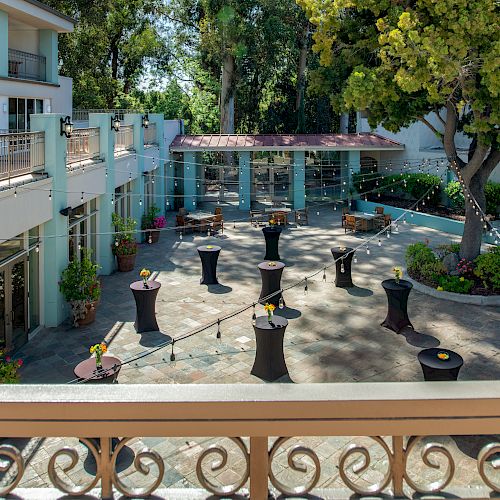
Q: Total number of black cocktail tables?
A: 9